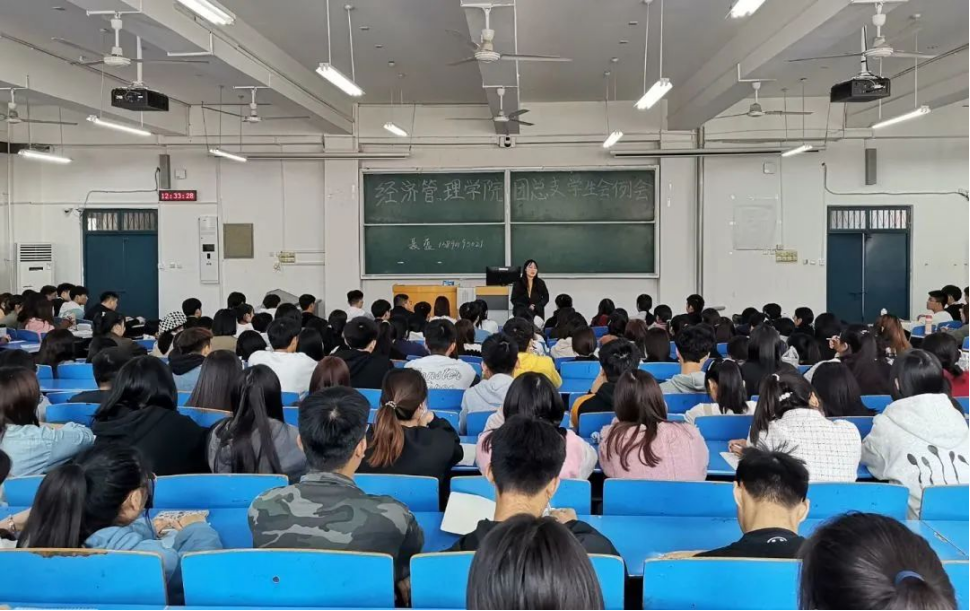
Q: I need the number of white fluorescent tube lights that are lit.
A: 11